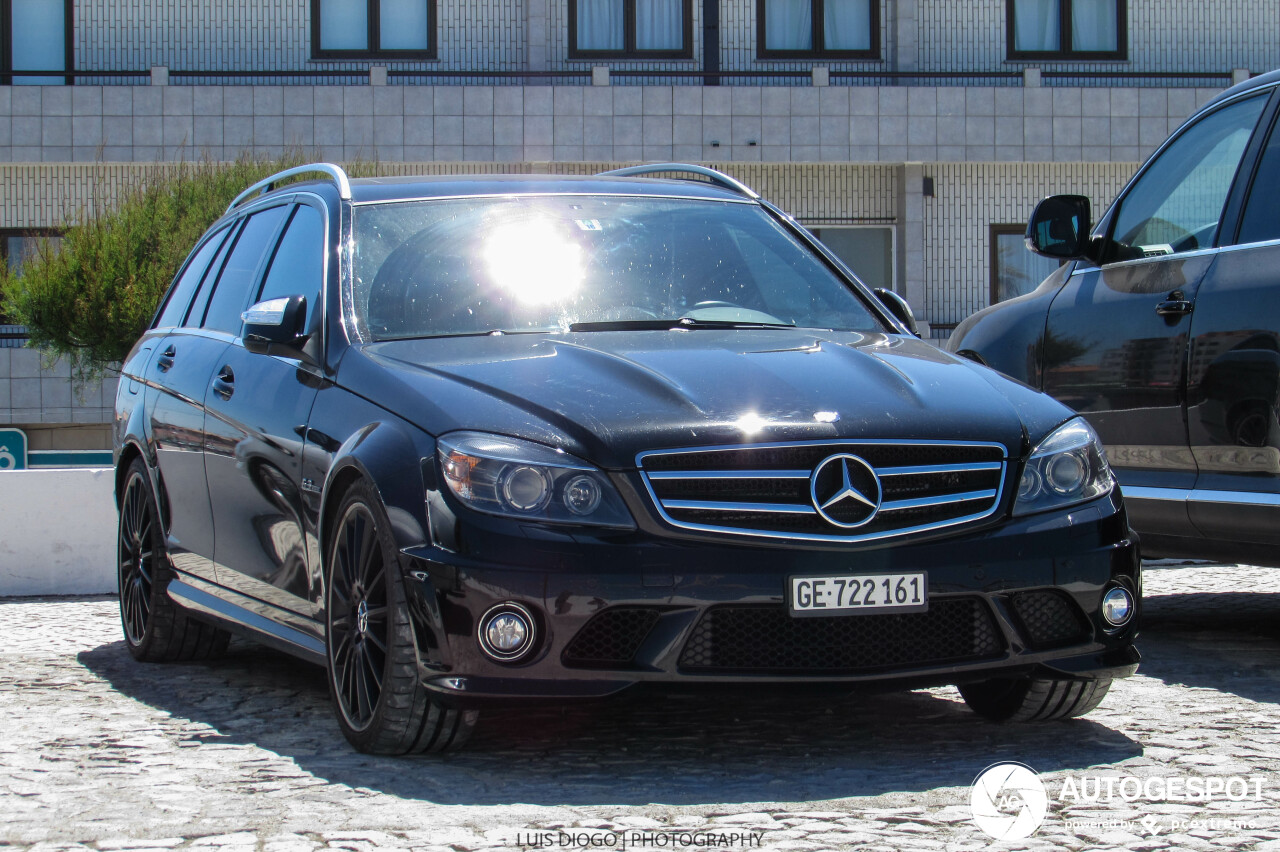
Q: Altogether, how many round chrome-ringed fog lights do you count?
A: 2